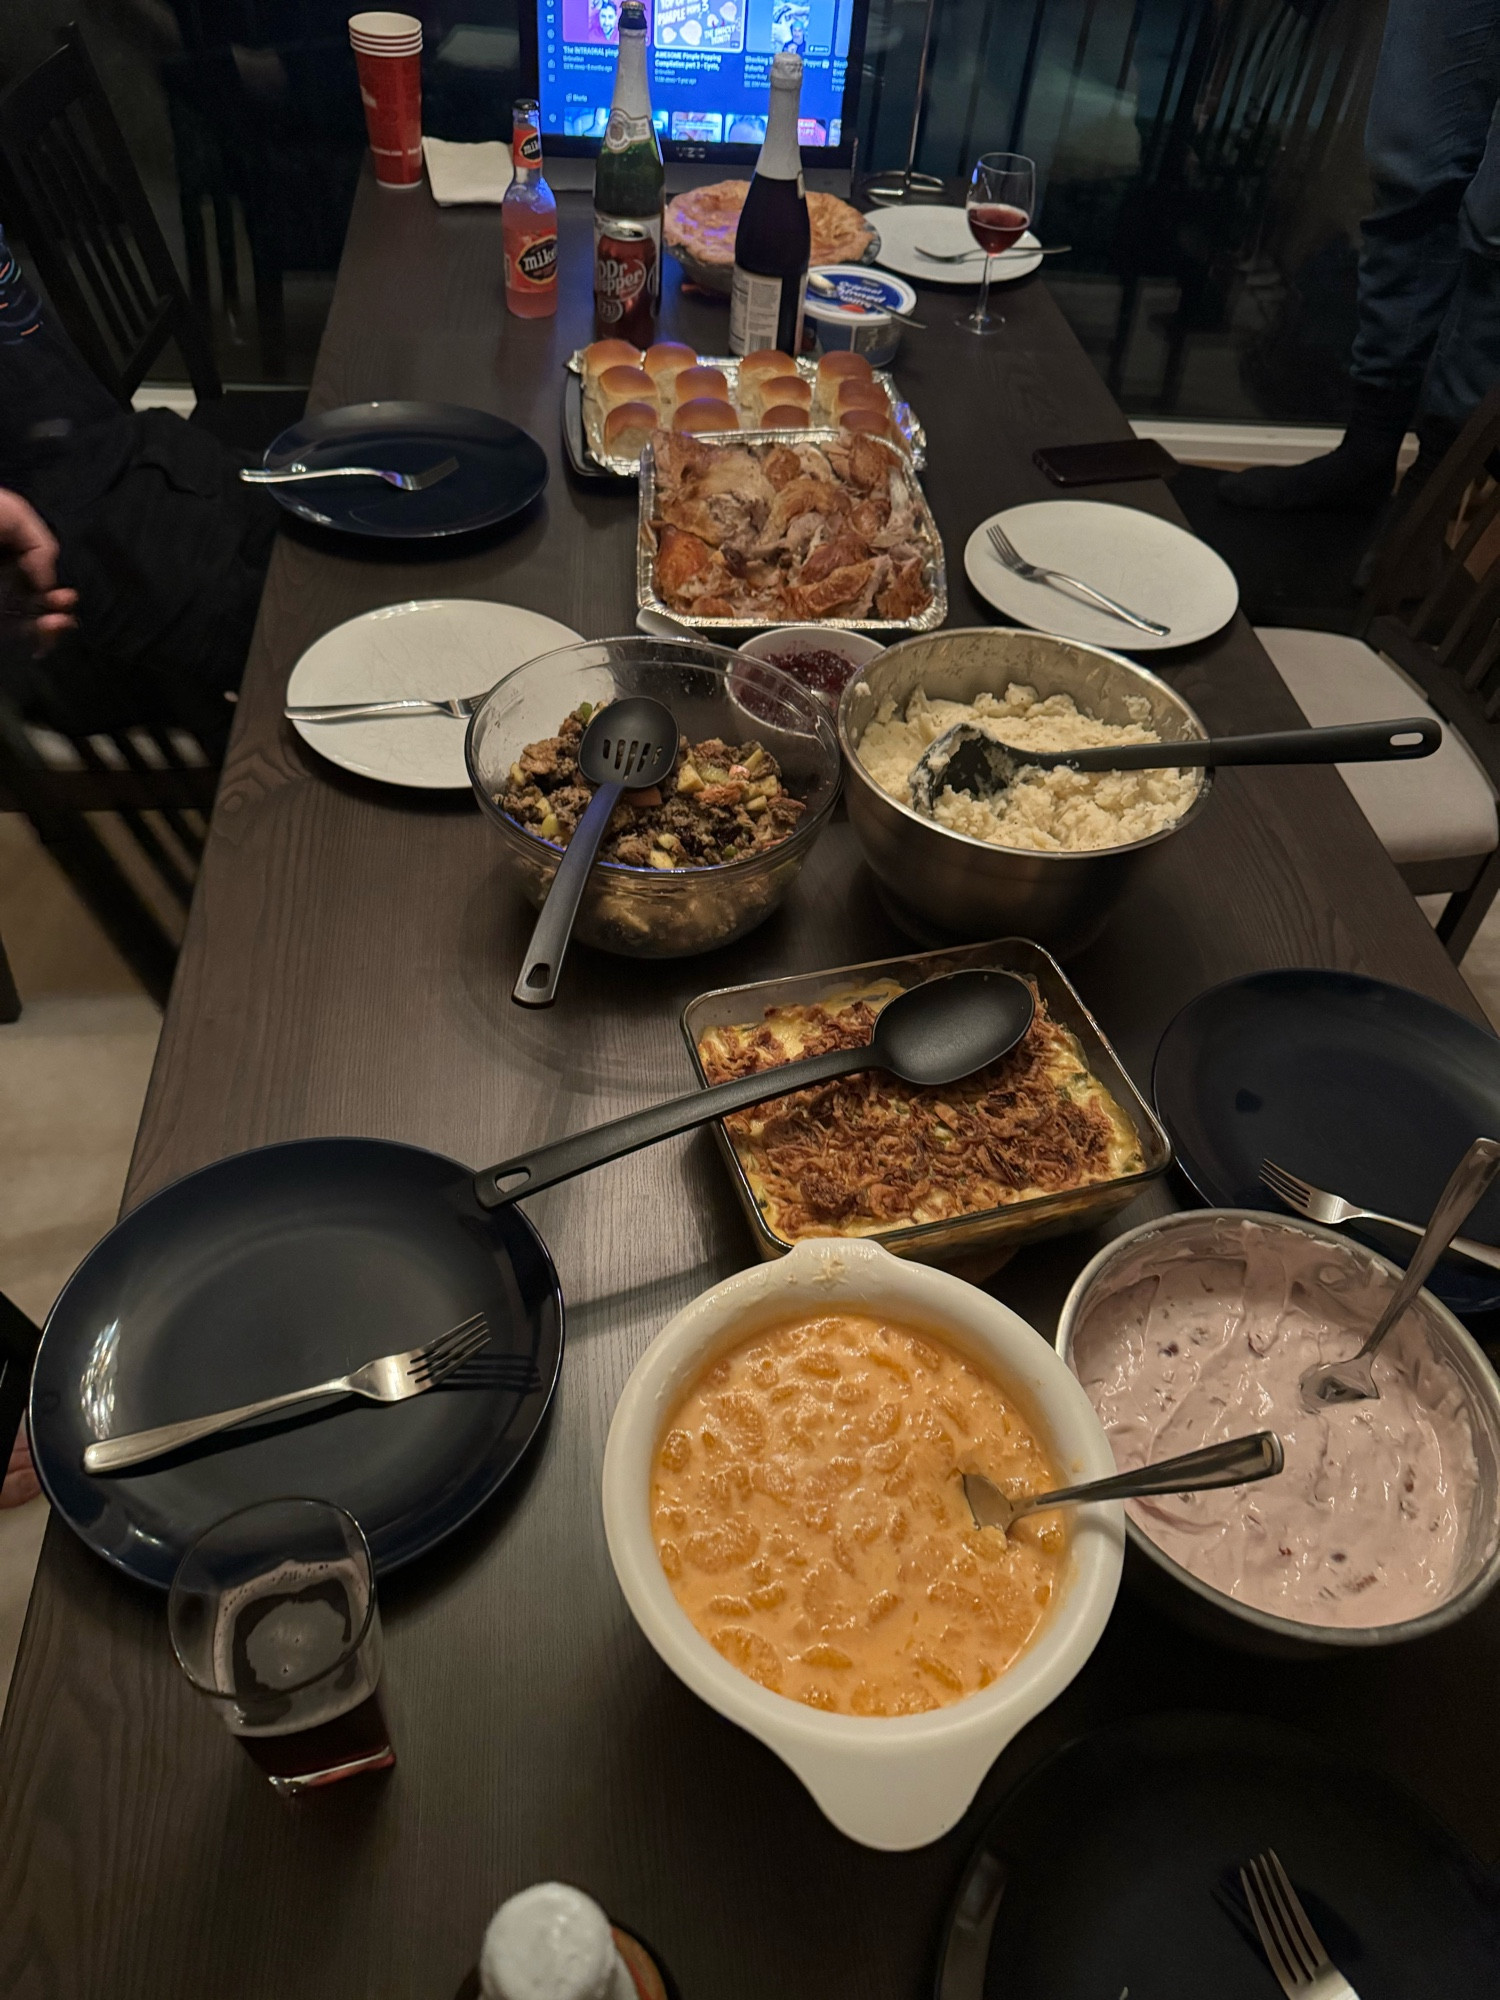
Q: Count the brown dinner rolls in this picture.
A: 12